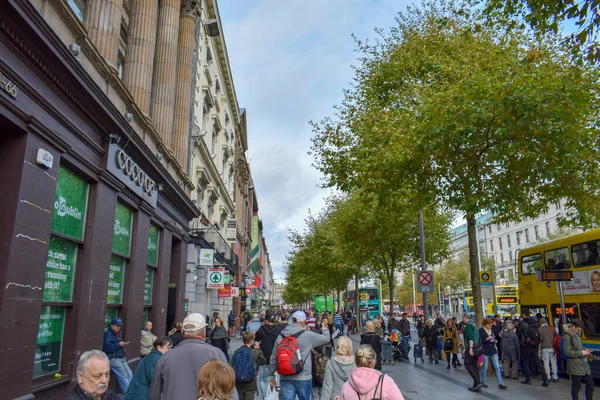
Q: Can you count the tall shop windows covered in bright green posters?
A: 3